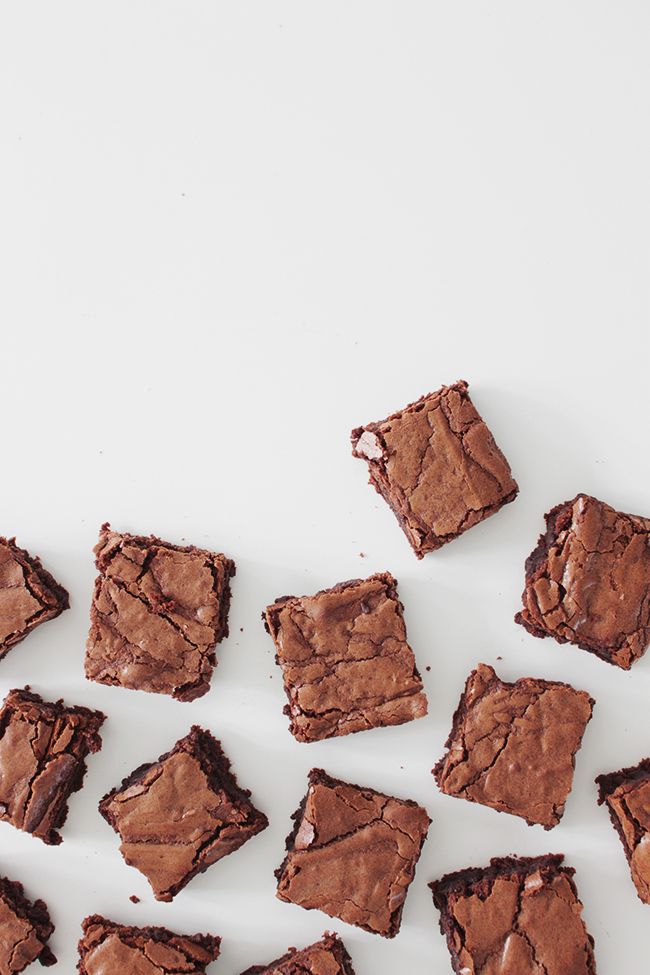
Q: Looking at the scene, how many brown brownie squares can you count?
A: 14